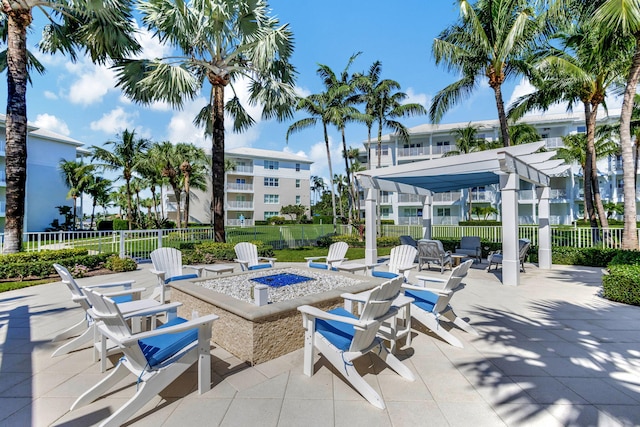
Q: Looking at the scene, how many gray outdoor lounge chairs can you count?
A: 4